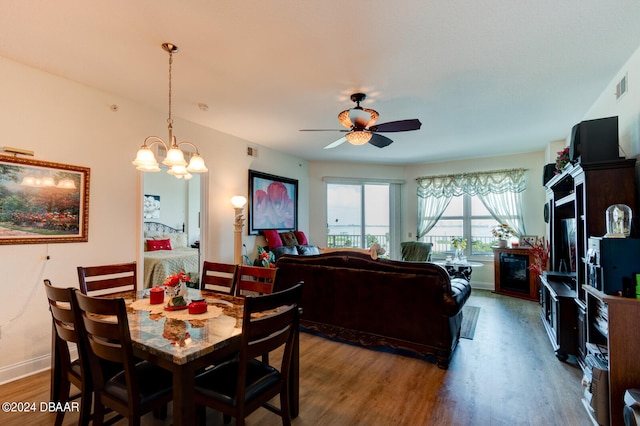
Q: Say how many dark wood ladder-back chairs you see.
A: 6